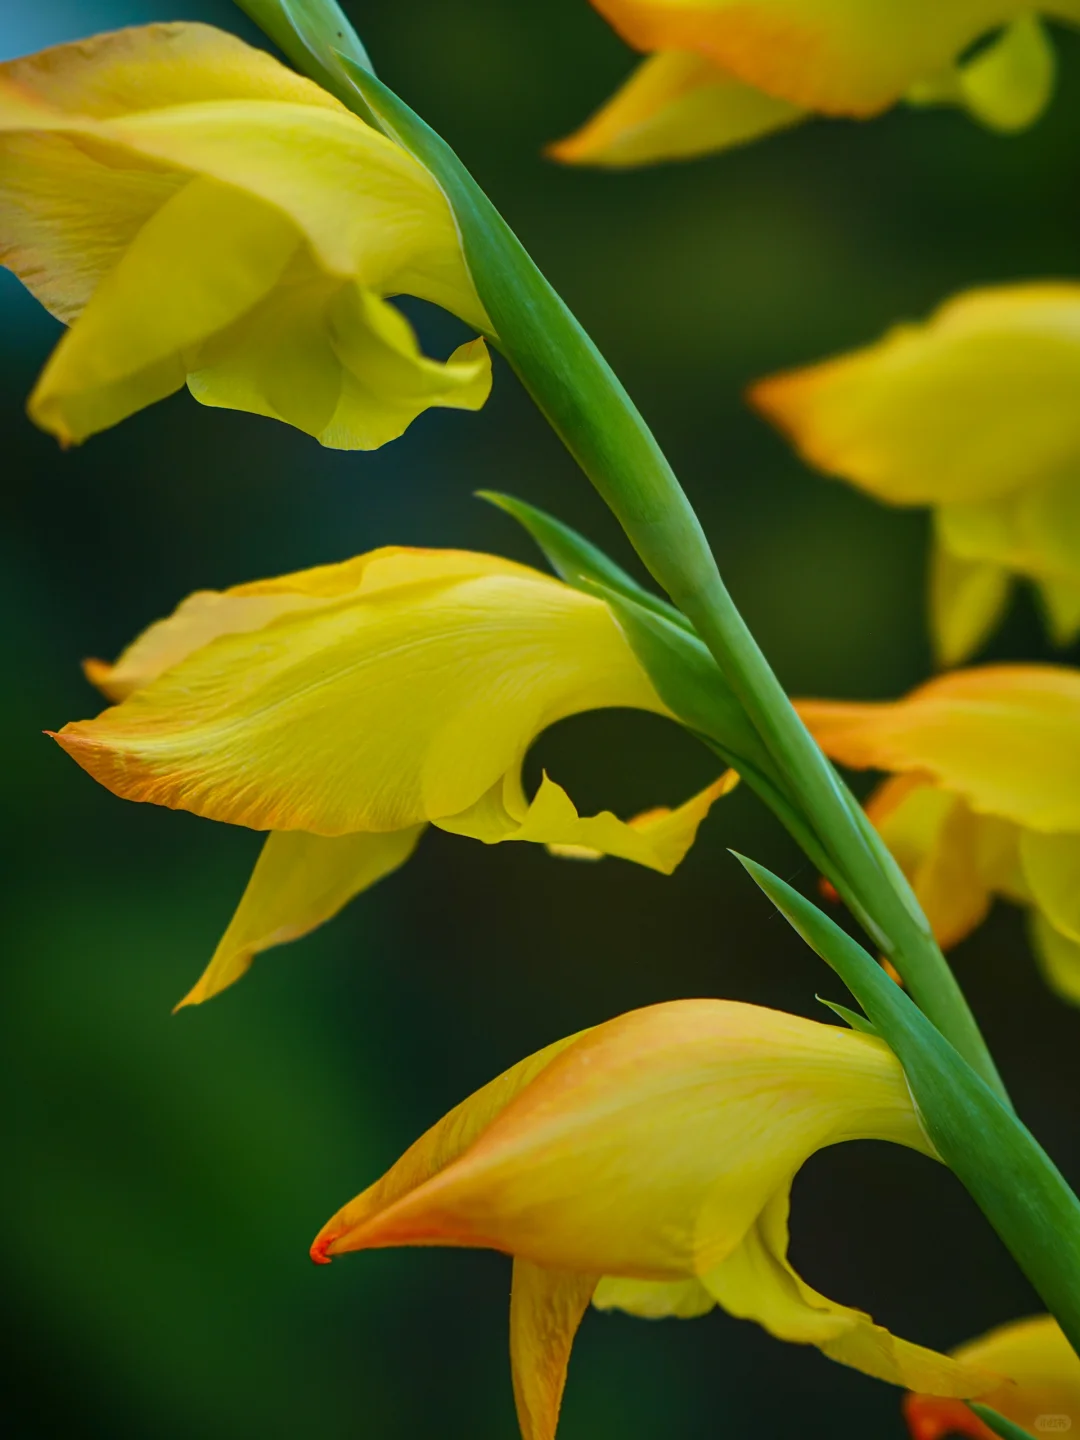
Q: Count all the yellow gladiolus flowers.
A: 7